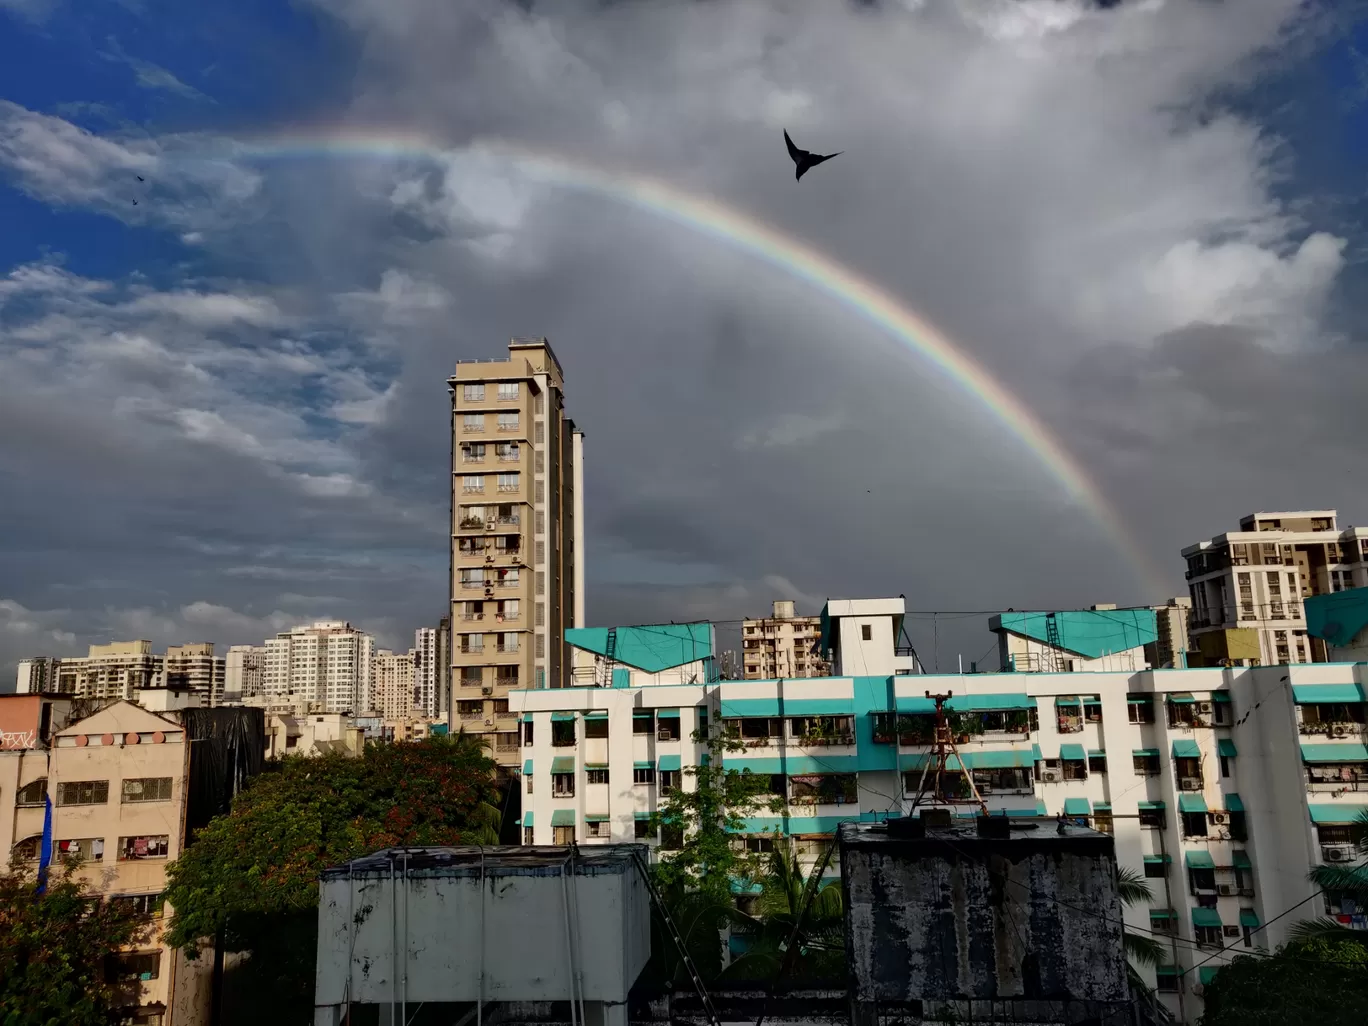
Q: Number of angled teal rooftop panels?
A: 3